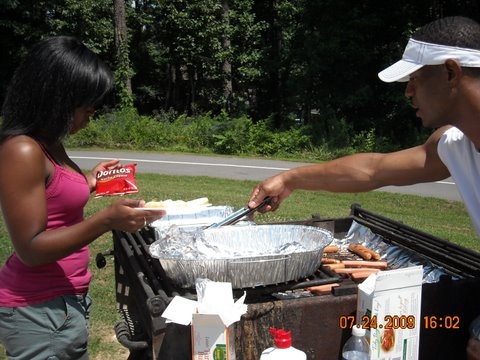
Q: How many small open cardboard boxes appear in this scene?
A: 2